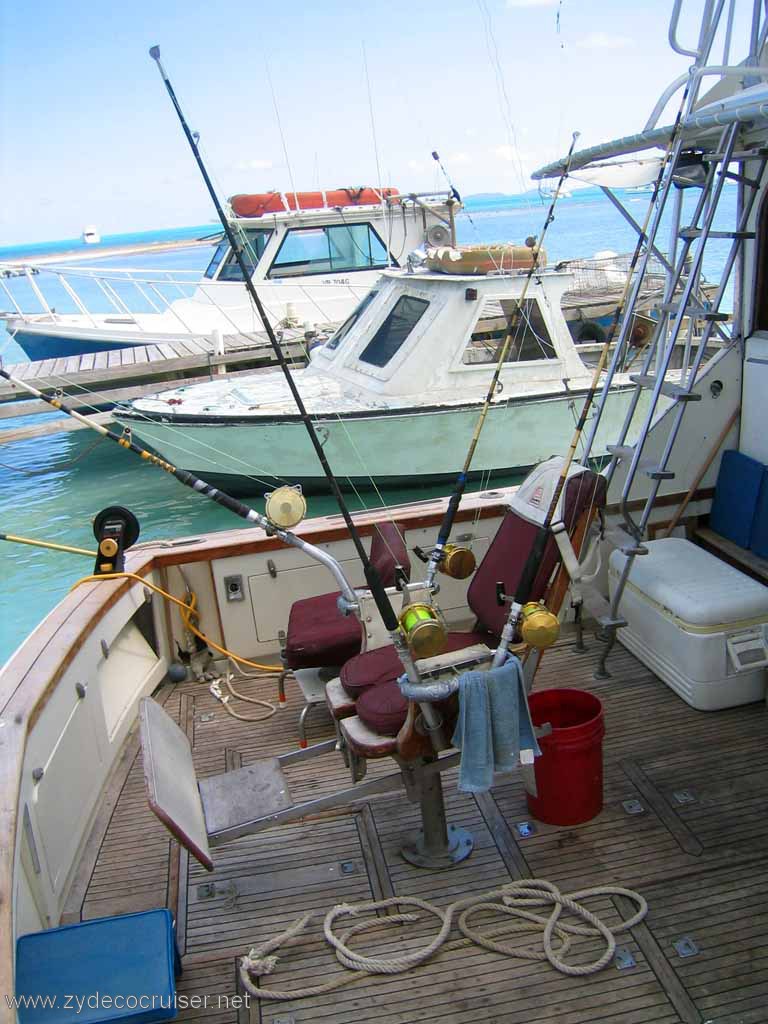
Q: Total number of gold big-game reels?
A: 4